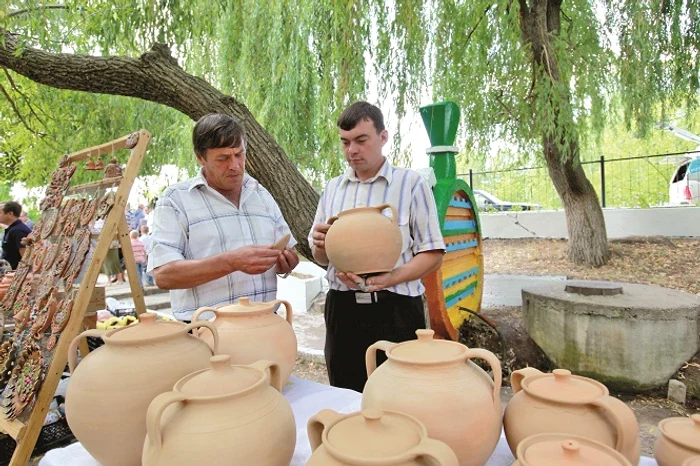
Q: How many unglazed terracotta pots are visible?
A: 9